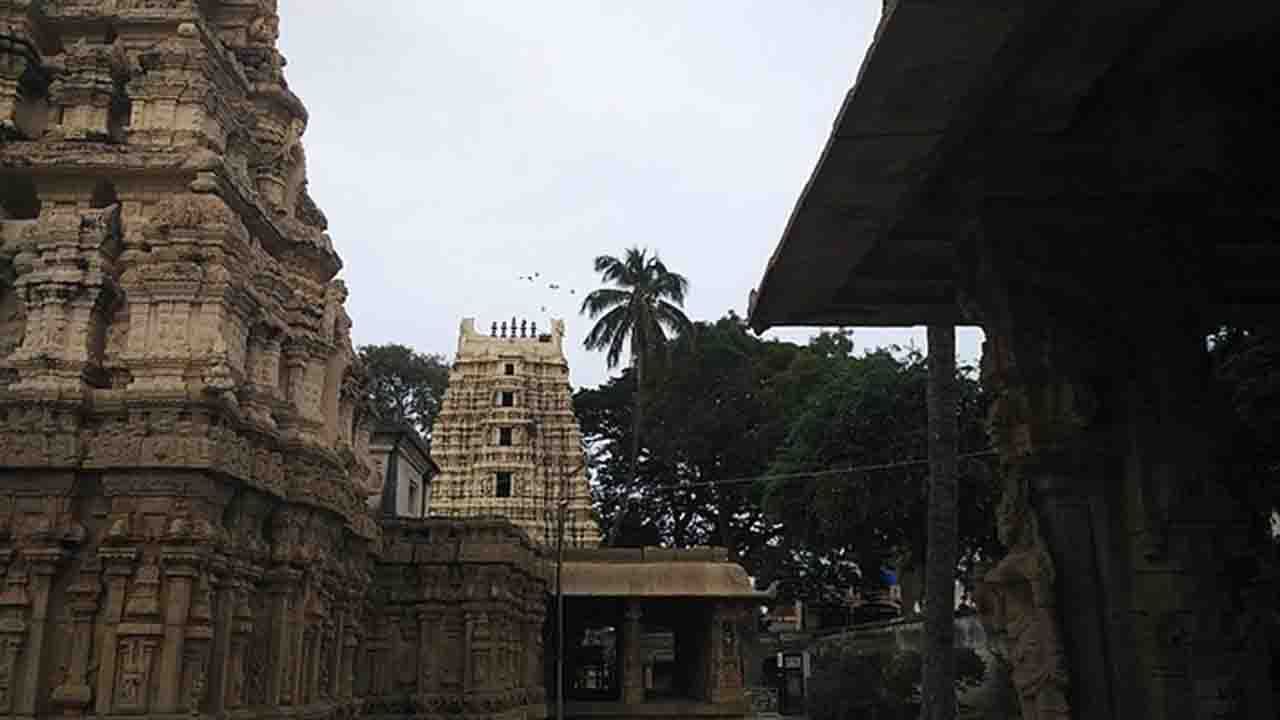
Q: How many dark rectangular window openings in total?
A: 4